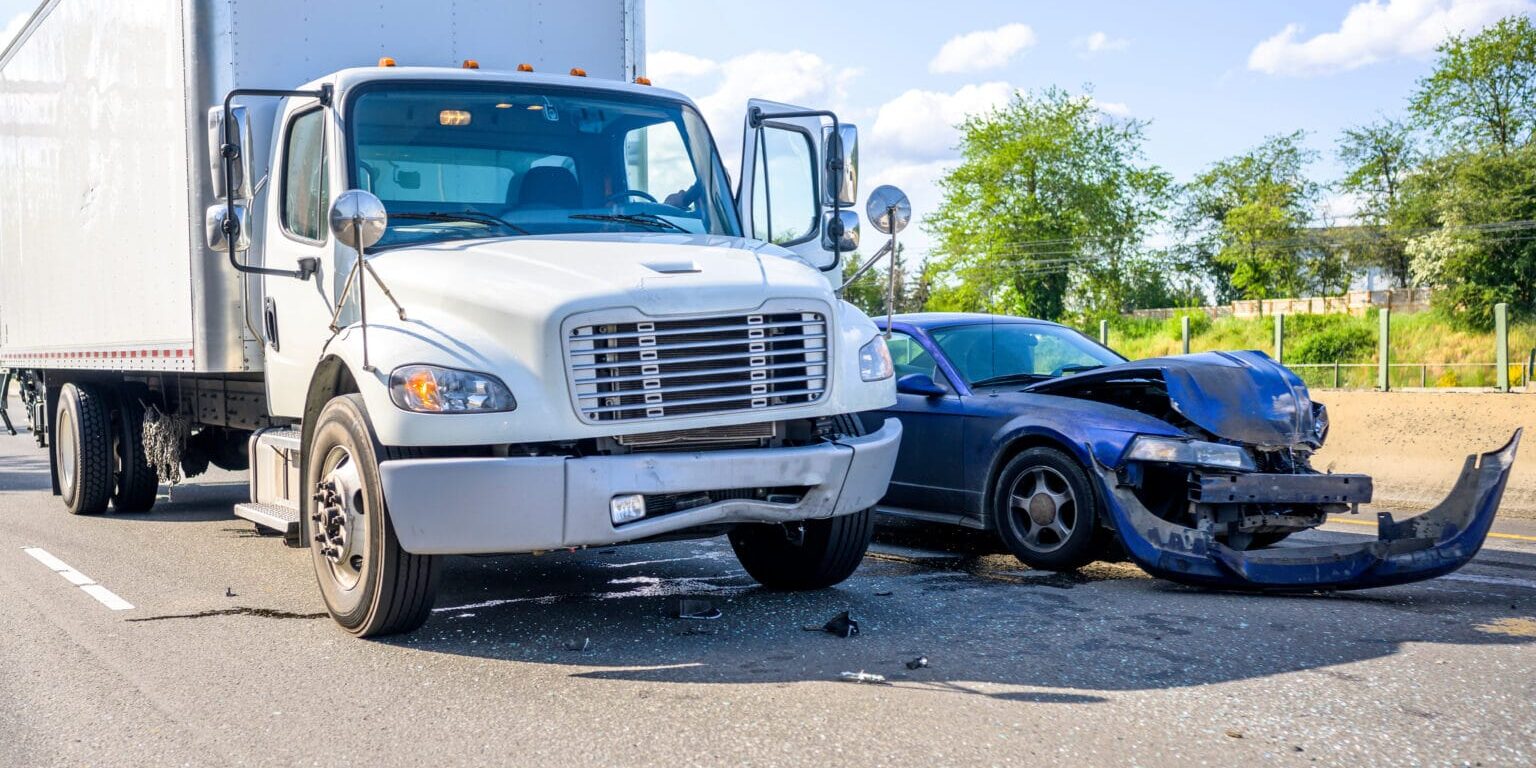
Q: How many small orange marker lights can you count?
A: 5